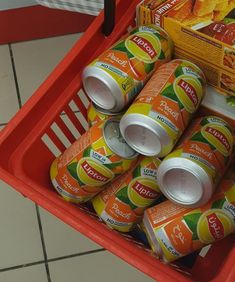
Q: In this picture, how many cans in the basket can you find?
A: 7